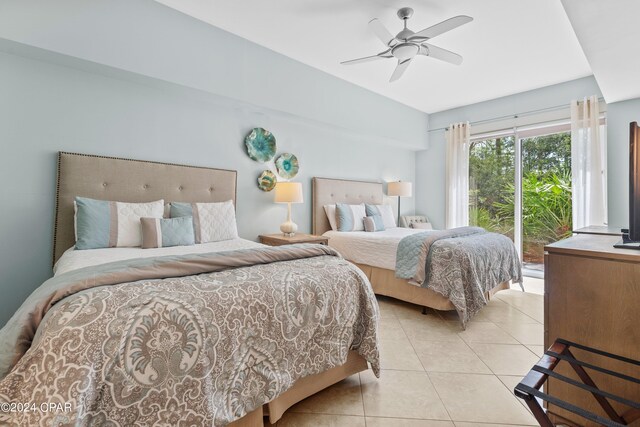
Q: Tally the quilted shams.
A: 4